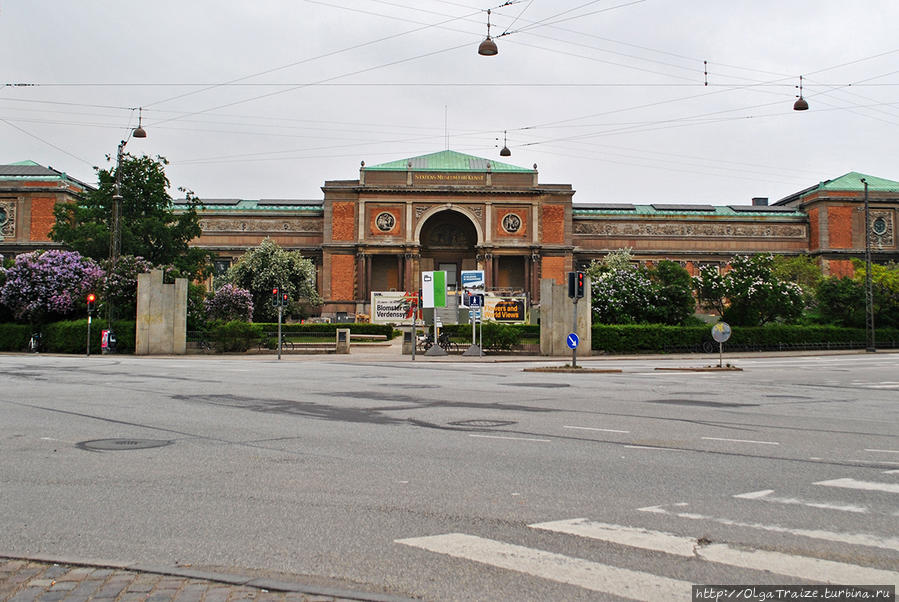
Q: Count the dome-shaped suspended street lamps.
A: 4